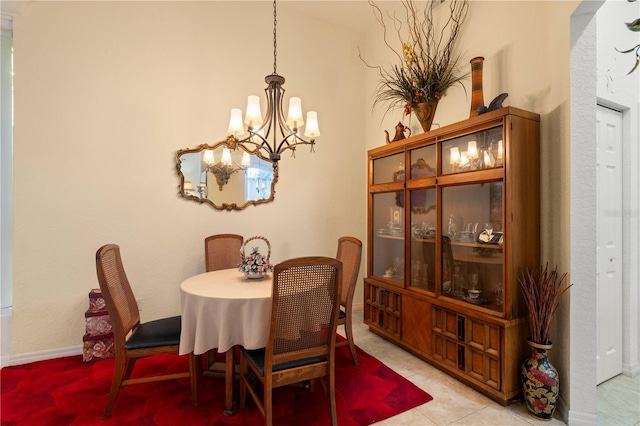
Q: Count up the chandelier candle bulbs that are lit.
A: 6